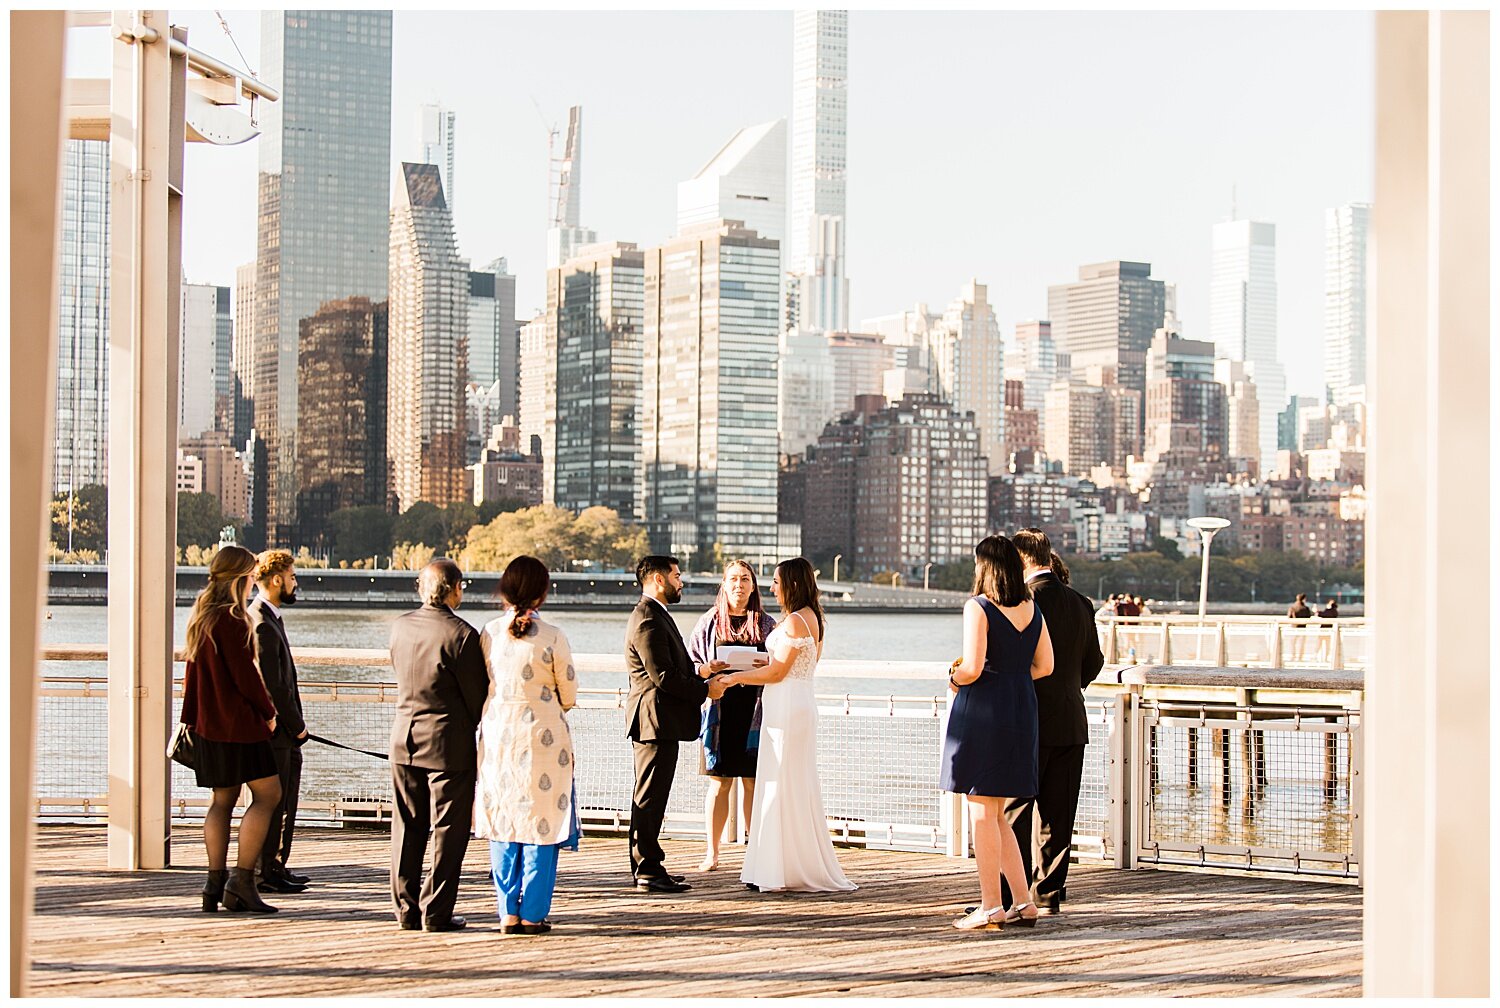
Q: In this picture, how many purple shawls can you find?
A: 1